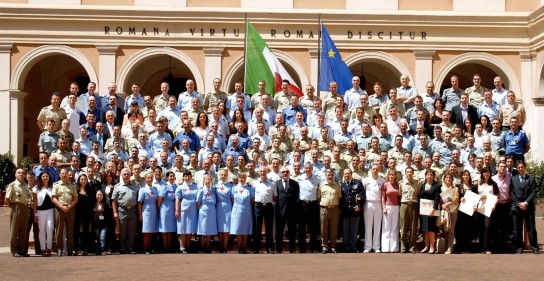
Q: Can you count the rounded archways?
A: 5